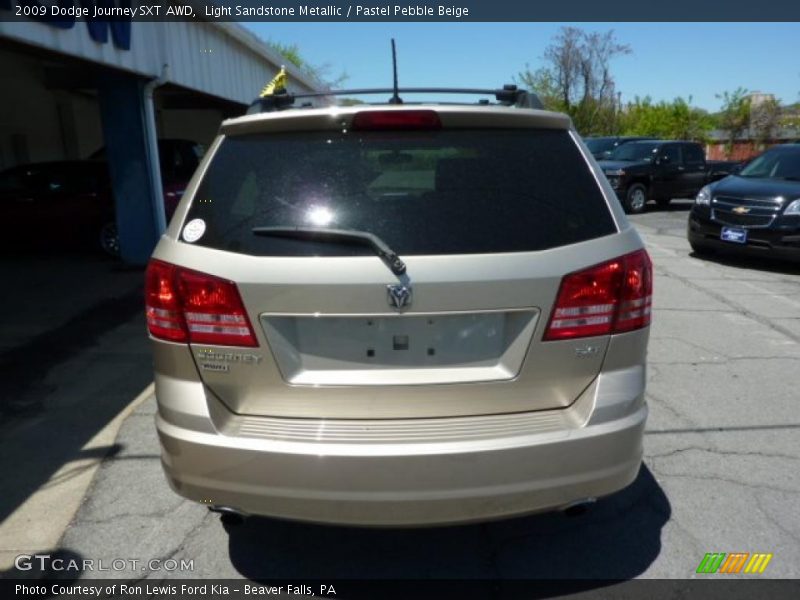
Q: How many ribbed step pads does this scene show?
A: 1